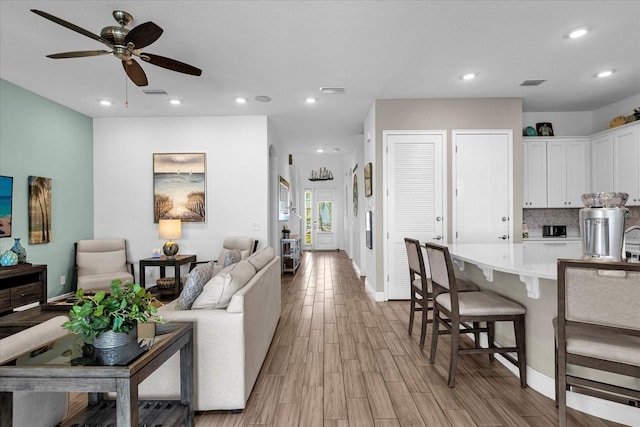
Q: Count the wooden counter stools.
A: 3